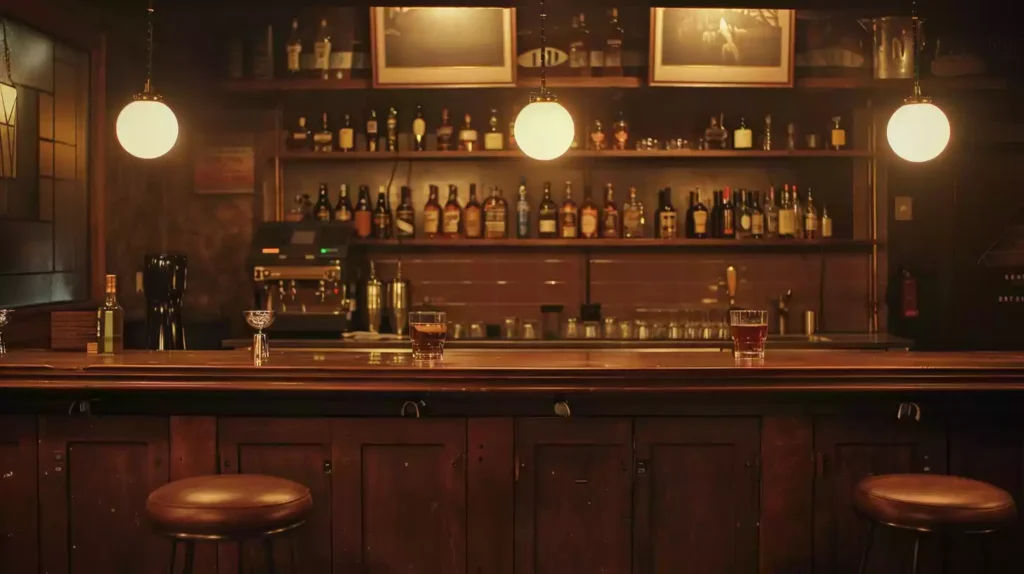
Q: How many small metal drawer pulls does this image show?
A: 4